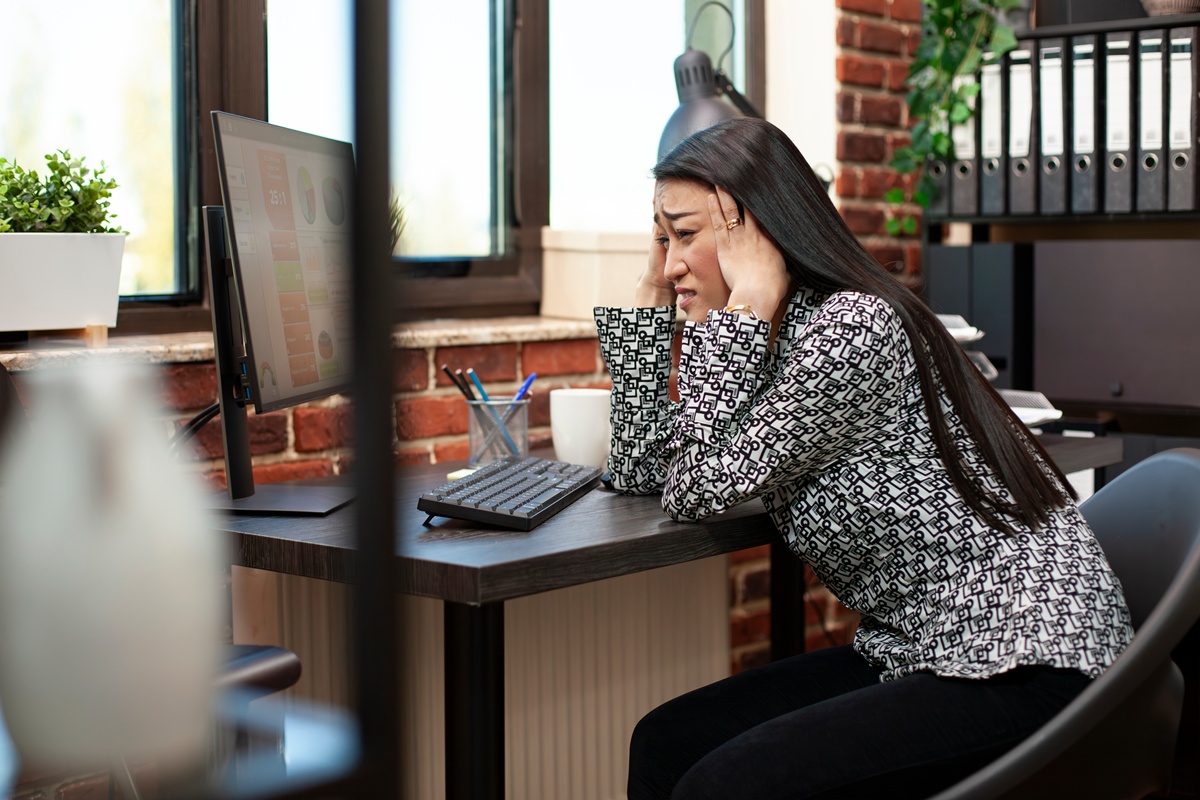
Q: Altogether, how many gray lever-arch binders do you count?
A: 9